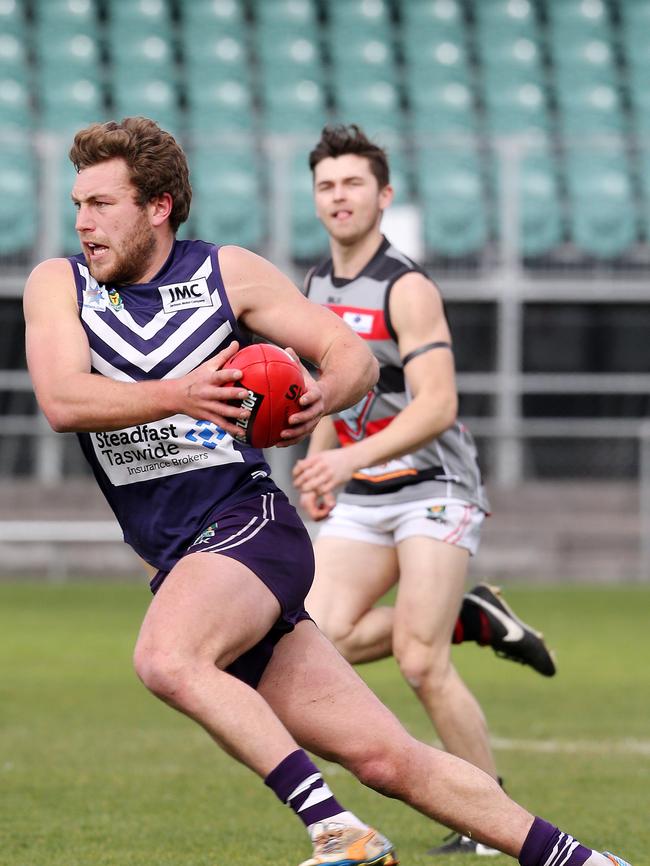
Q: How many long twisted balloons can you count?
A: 0